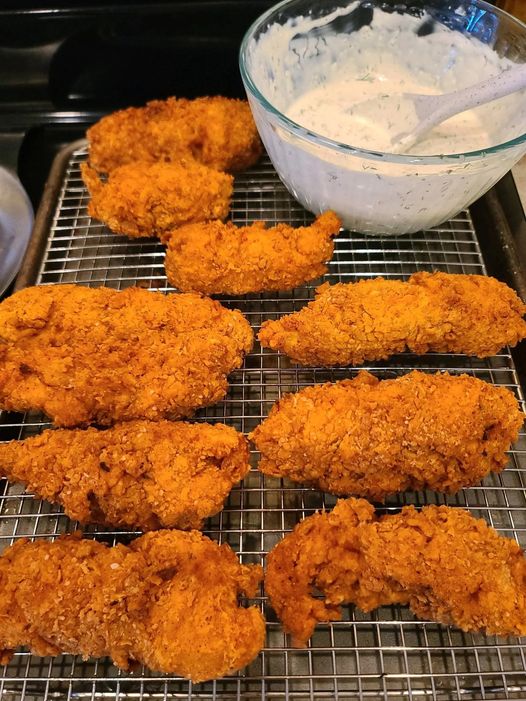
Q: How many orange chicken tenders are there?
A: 9